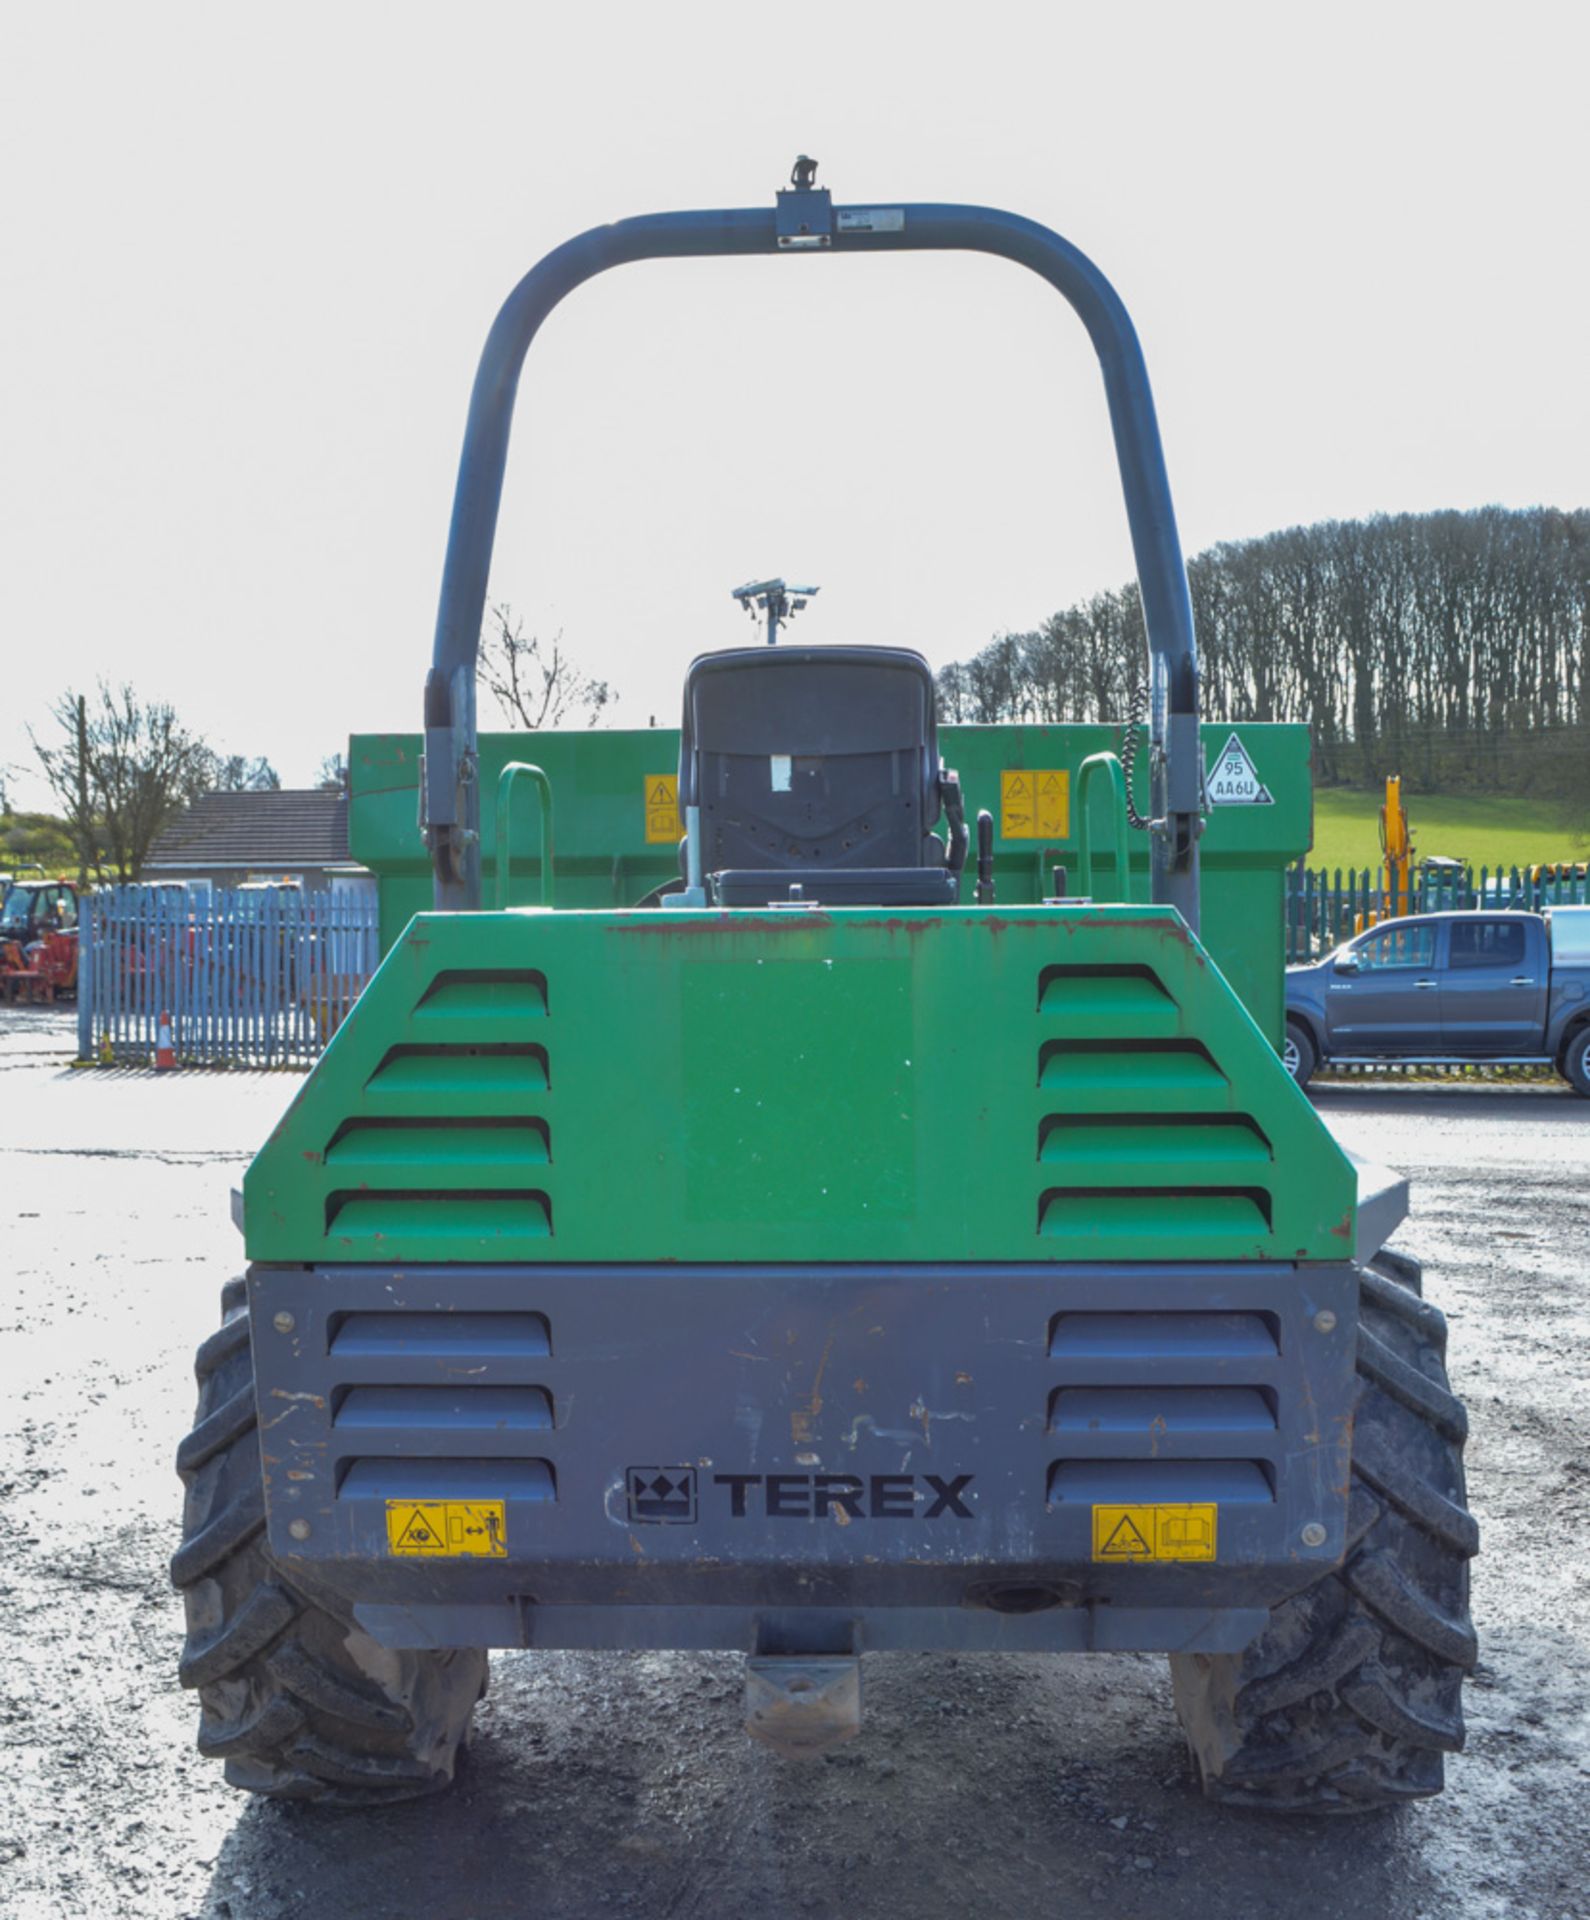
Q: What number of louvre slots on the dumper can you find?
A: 14